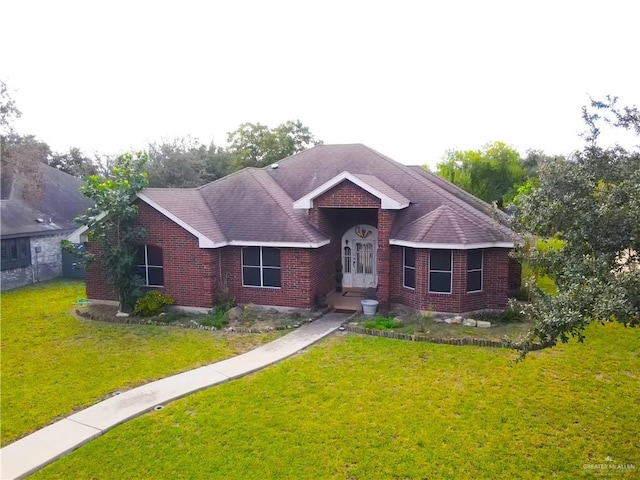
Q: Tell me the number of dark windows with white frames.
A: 5